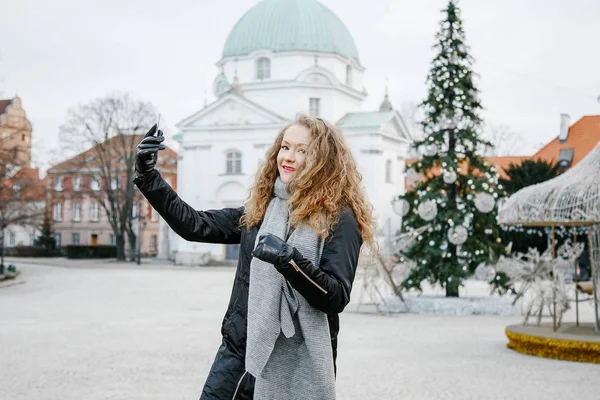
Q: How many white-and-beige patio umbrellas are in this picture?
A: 0